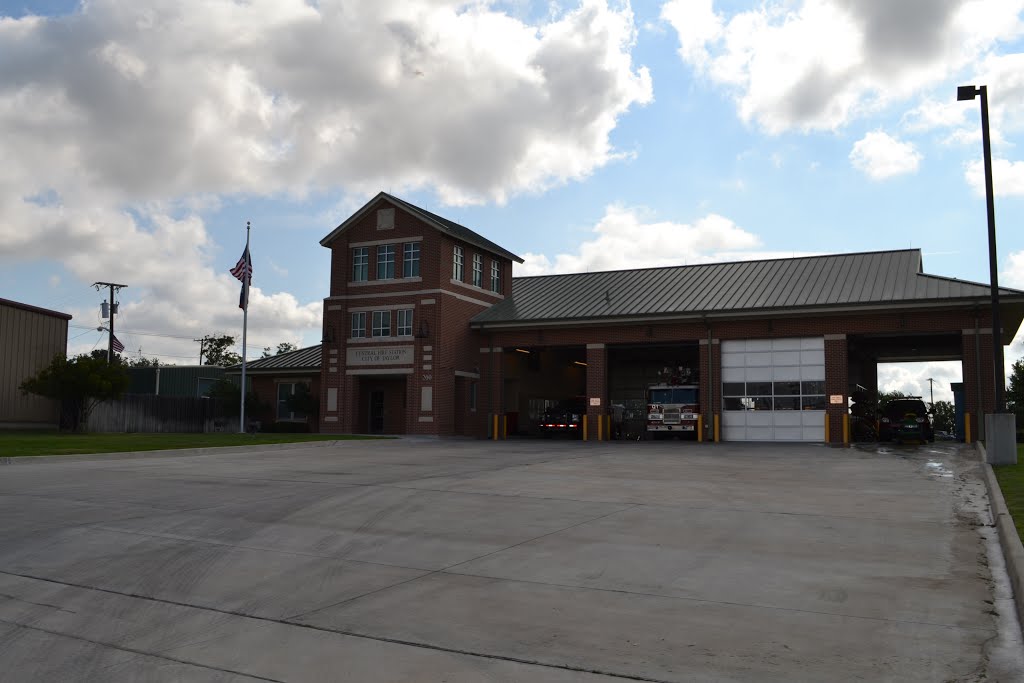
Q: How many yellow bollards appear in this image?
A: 10